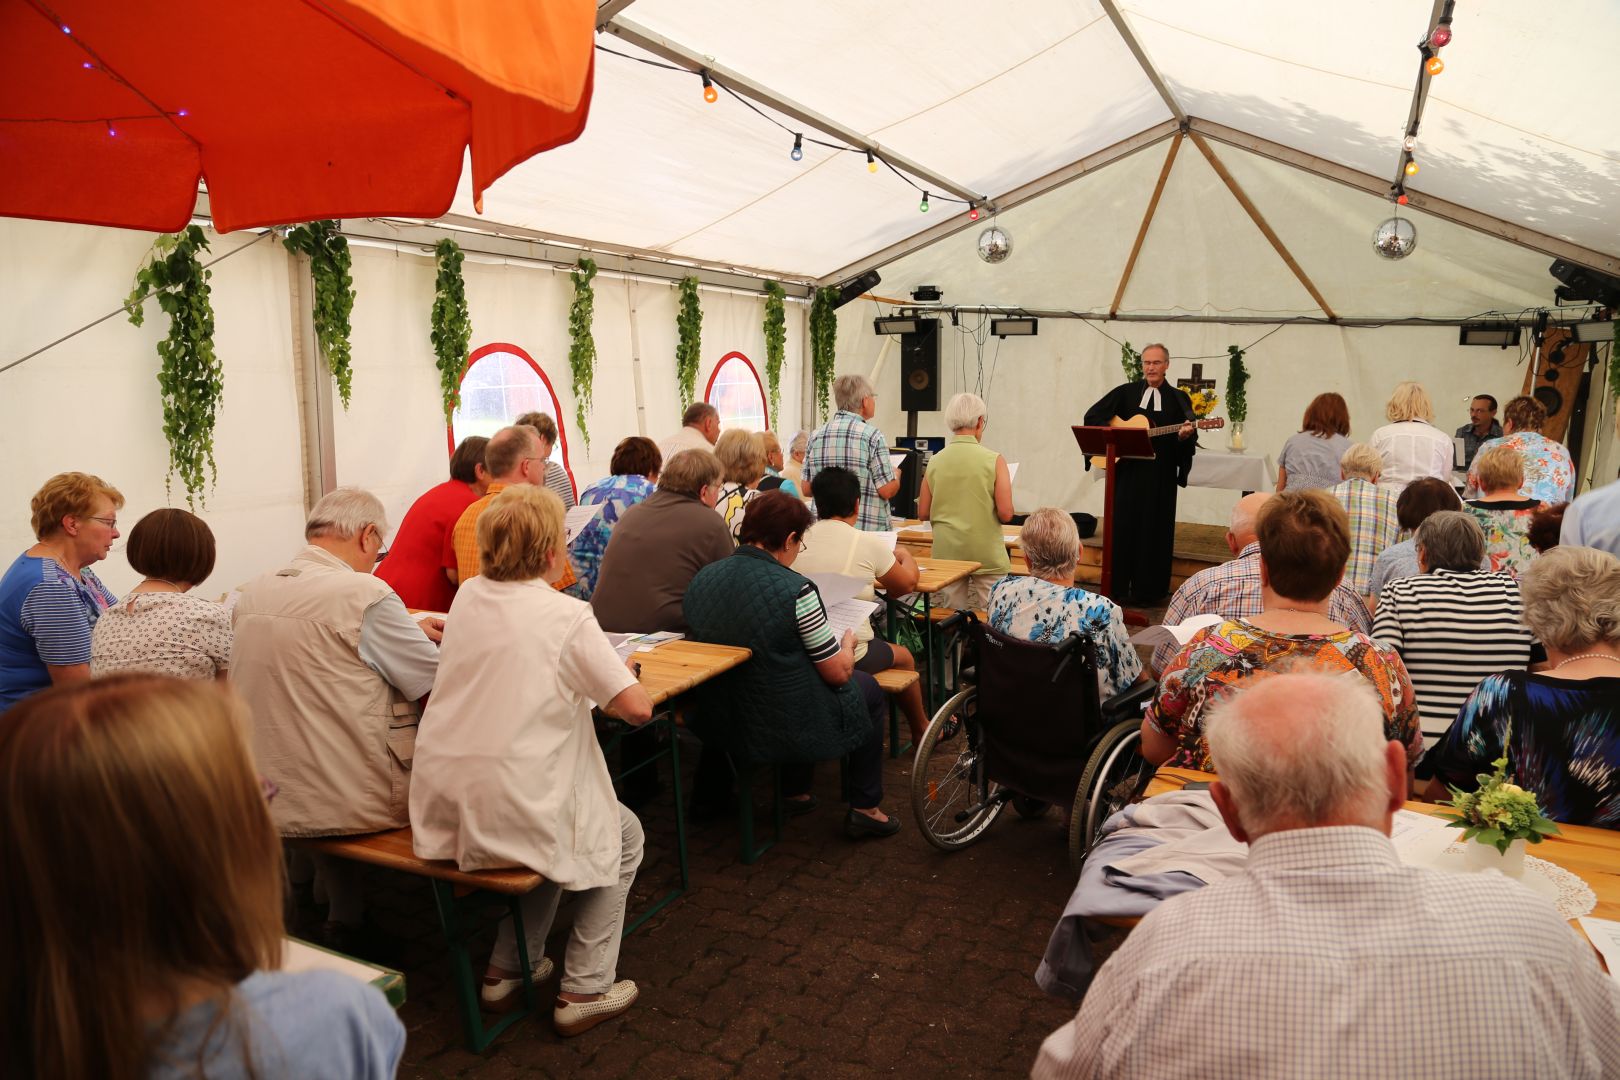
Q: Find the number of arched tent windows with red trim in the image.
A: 2